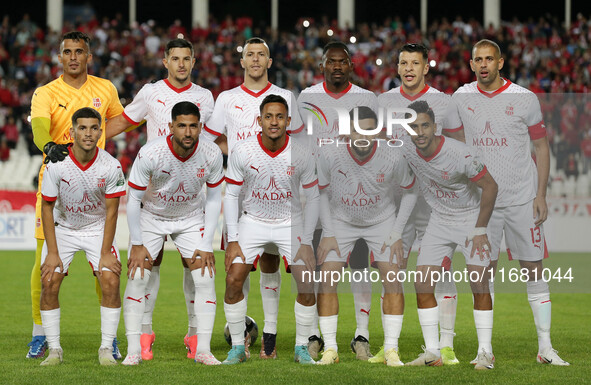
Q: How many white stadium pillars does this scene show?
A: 8